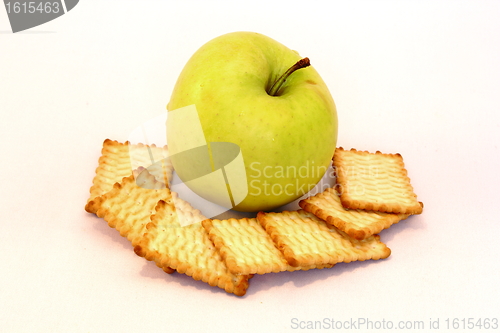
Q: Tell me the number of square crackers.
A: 7